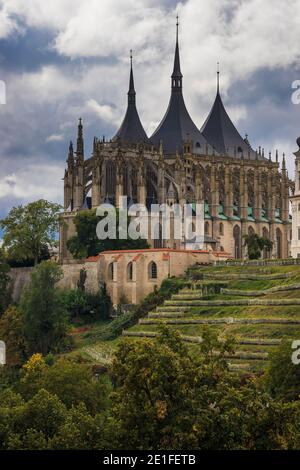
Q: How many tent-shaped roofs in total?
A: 3